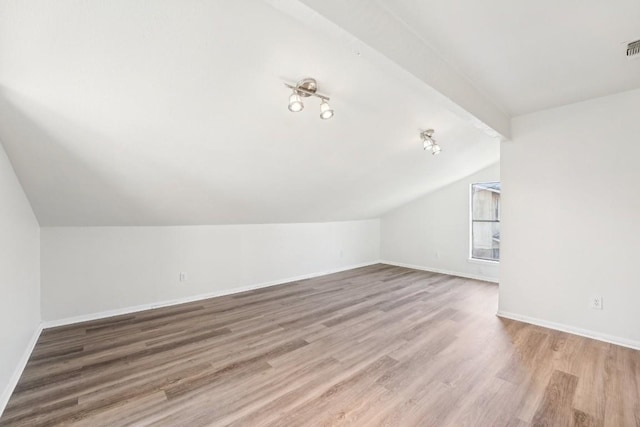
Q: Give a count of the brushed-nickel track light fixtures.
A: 2